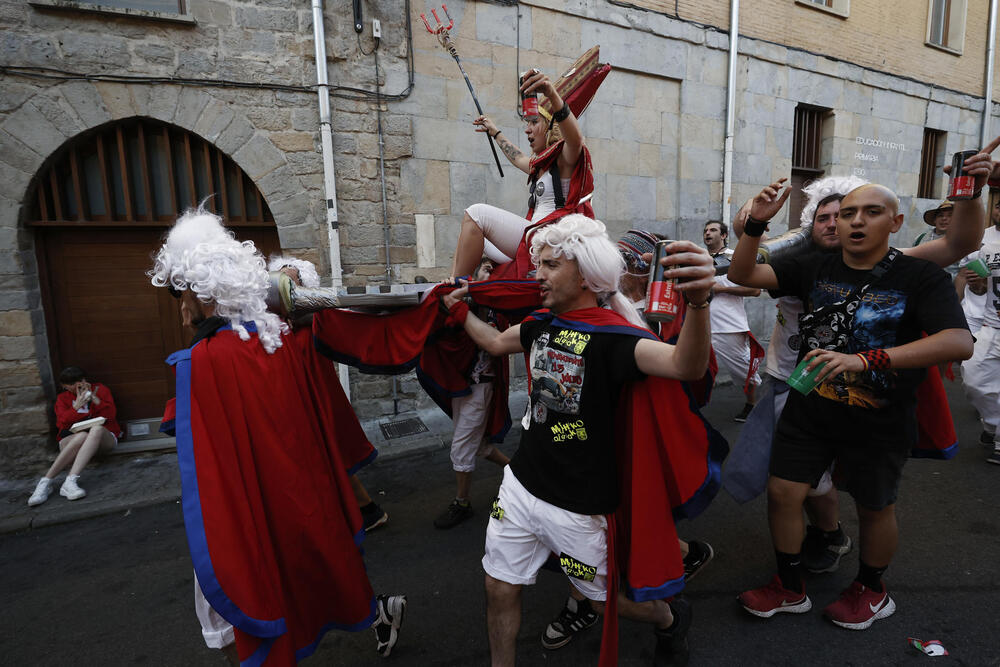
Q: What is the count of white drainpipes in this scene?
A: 3